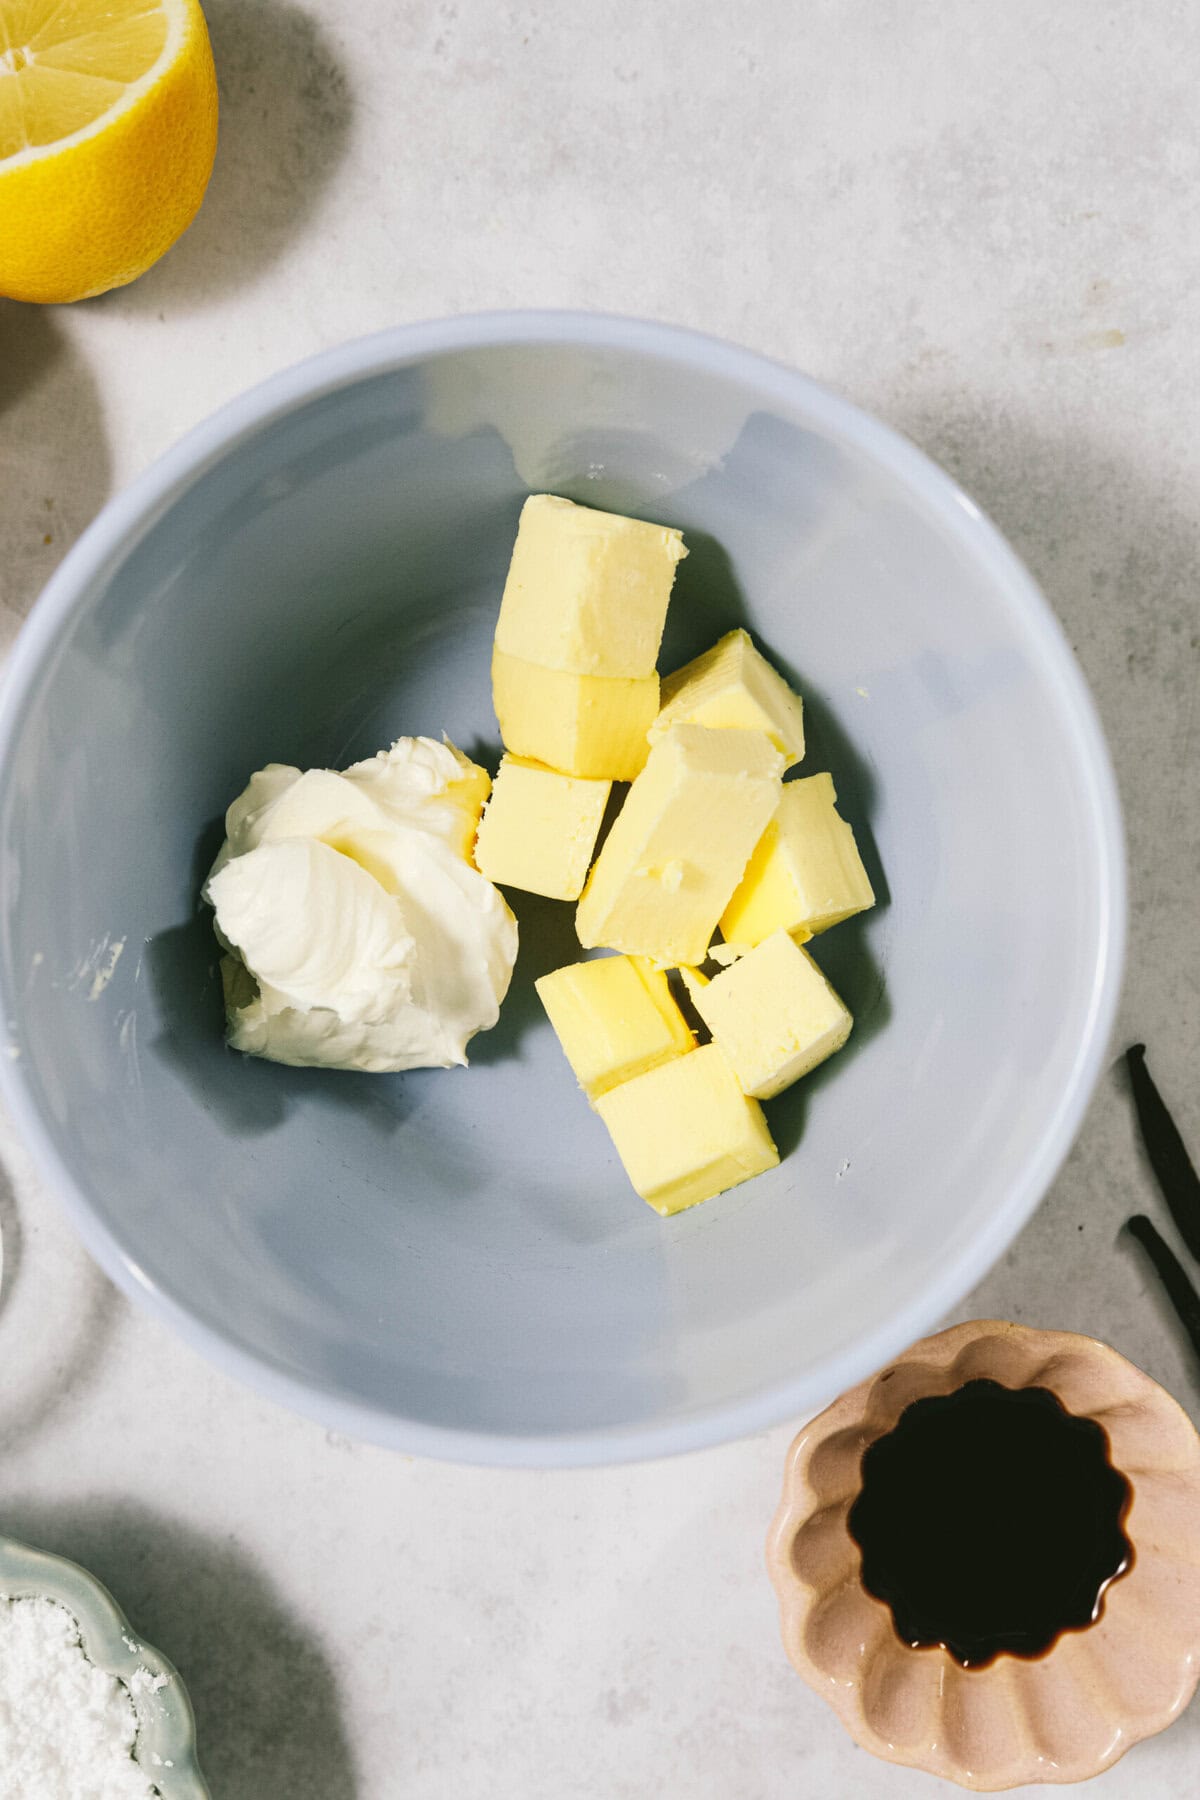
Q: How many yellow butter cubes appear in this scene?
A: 9